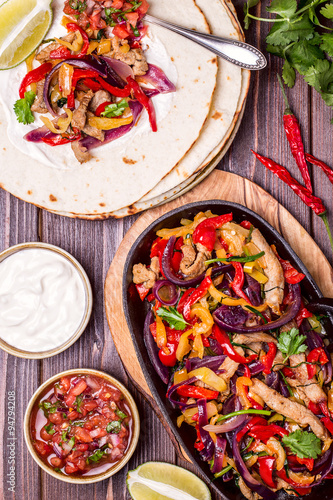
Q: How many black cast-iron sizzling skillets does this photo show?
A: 1